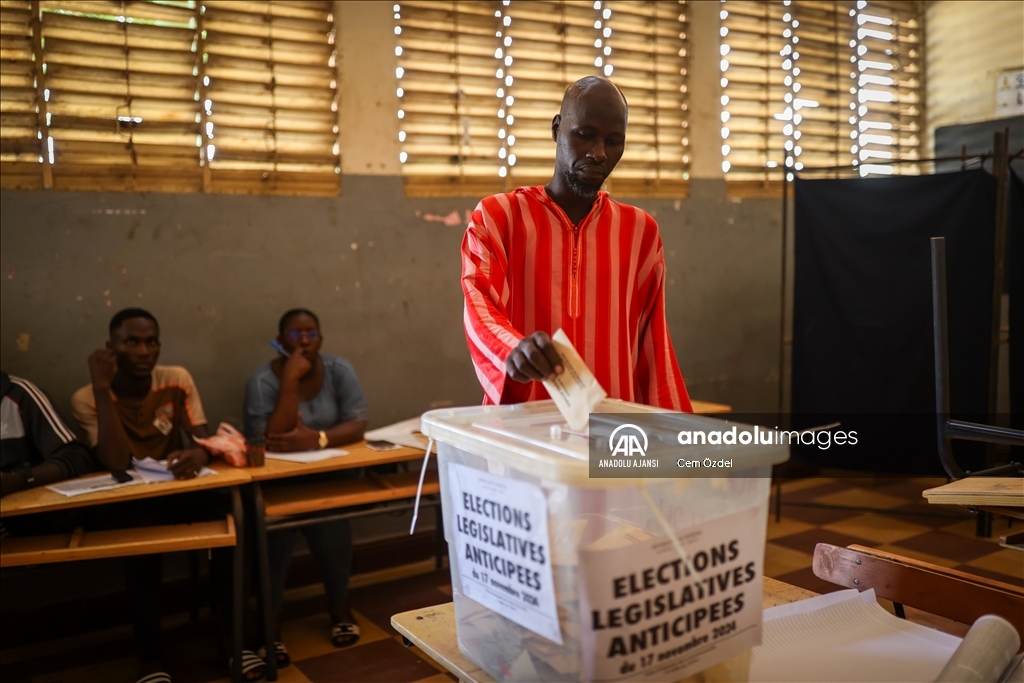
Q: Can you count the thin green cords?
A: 0